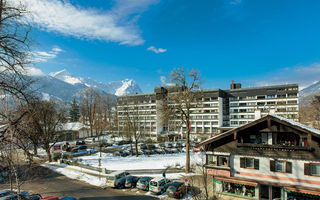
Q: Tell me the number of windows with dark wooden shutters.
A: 3